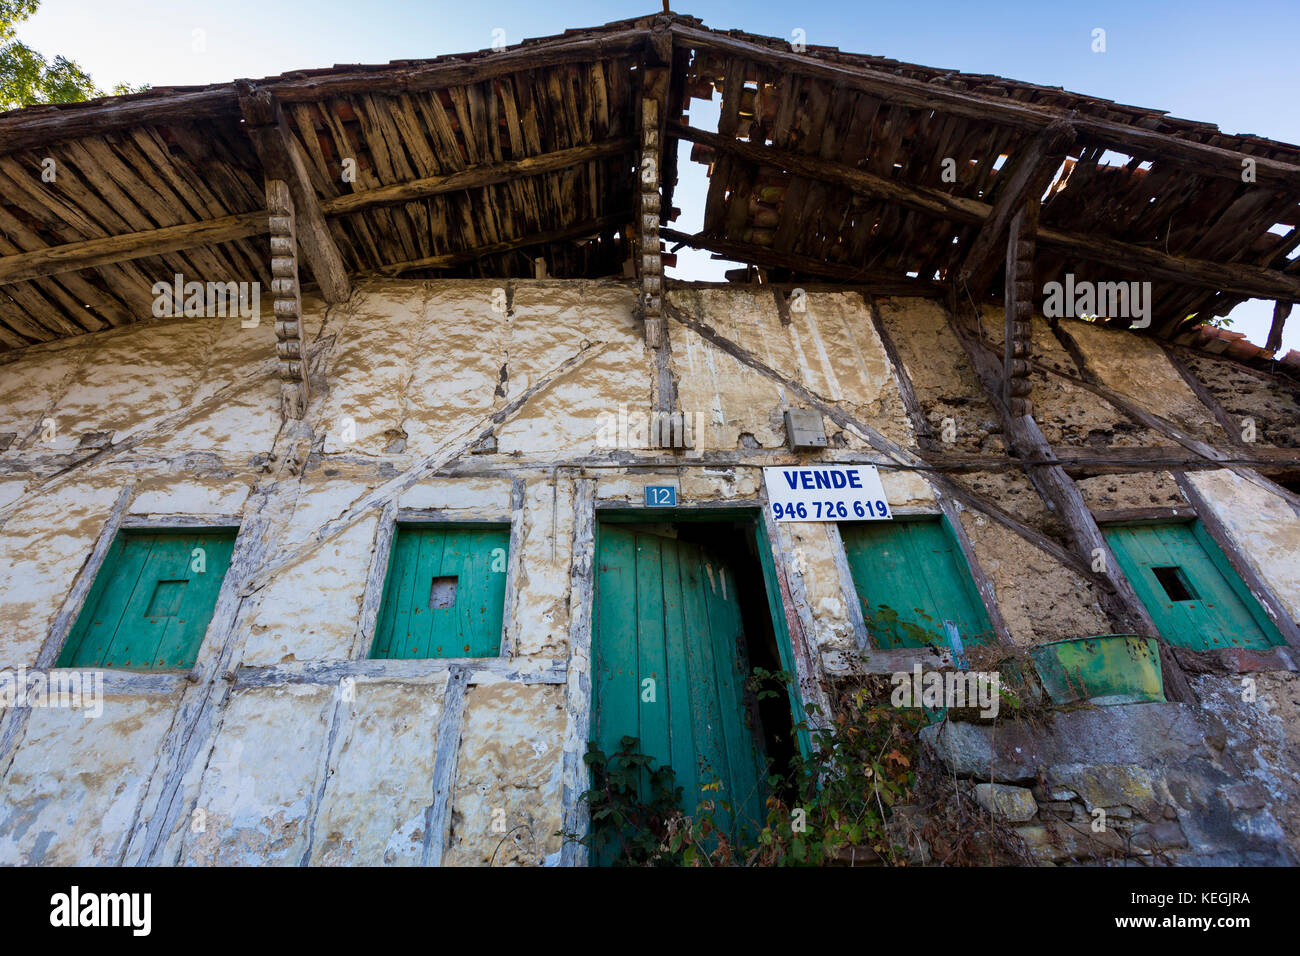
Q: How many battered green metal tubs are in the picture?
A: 1